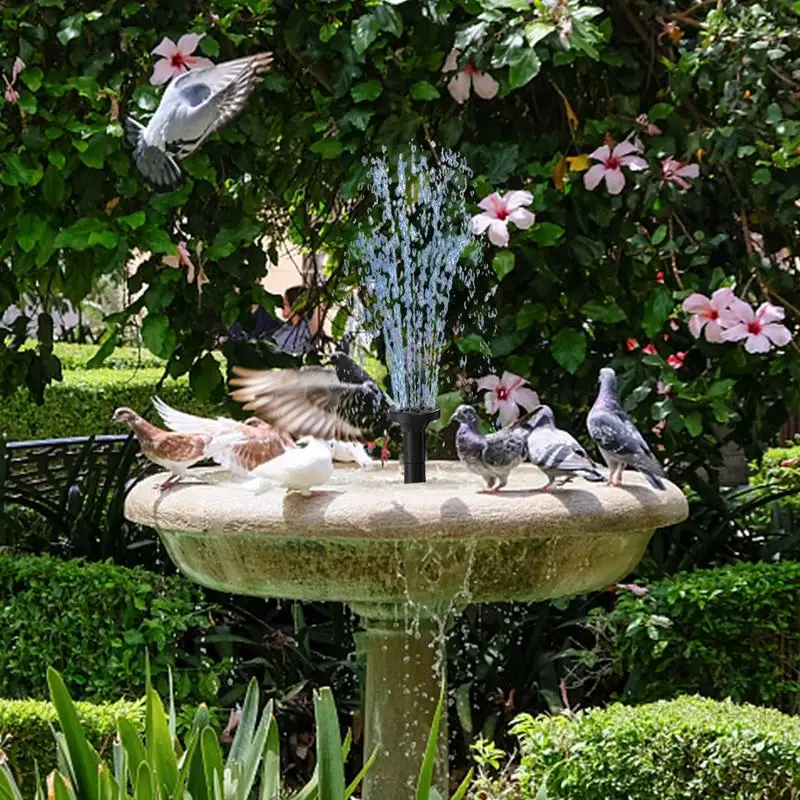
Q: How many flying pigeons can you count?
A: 2